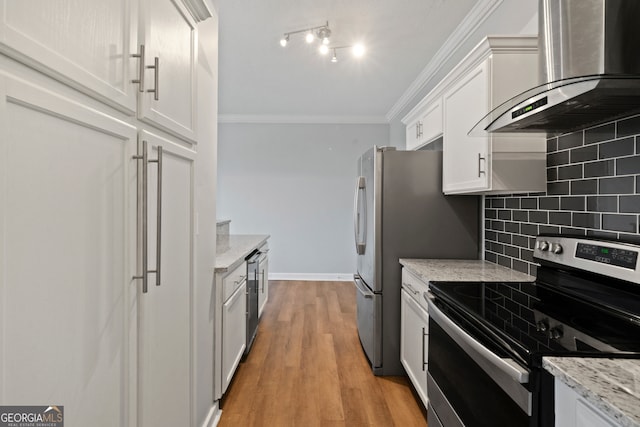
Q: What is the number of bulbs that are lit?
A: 6